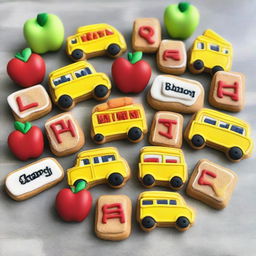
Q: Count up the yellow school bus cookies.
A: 8